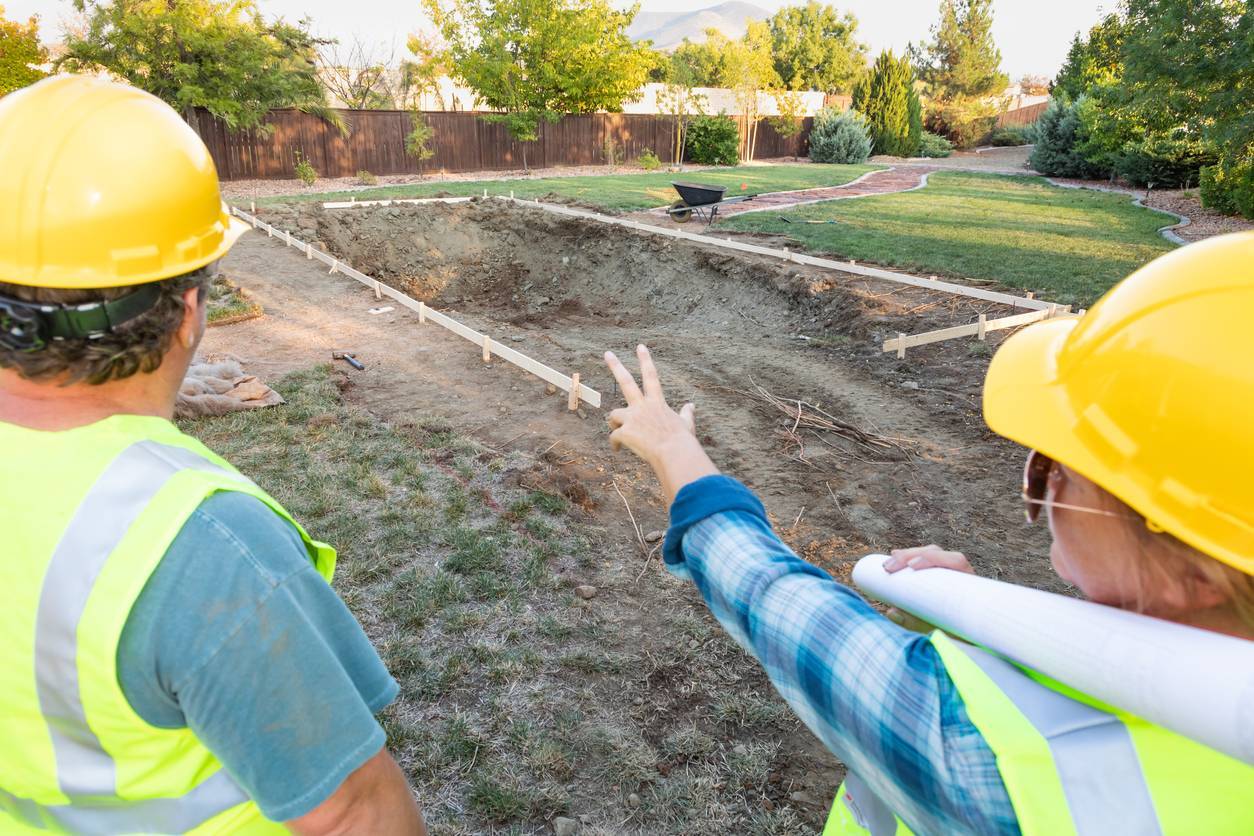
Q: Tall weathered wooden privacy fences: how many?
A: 1